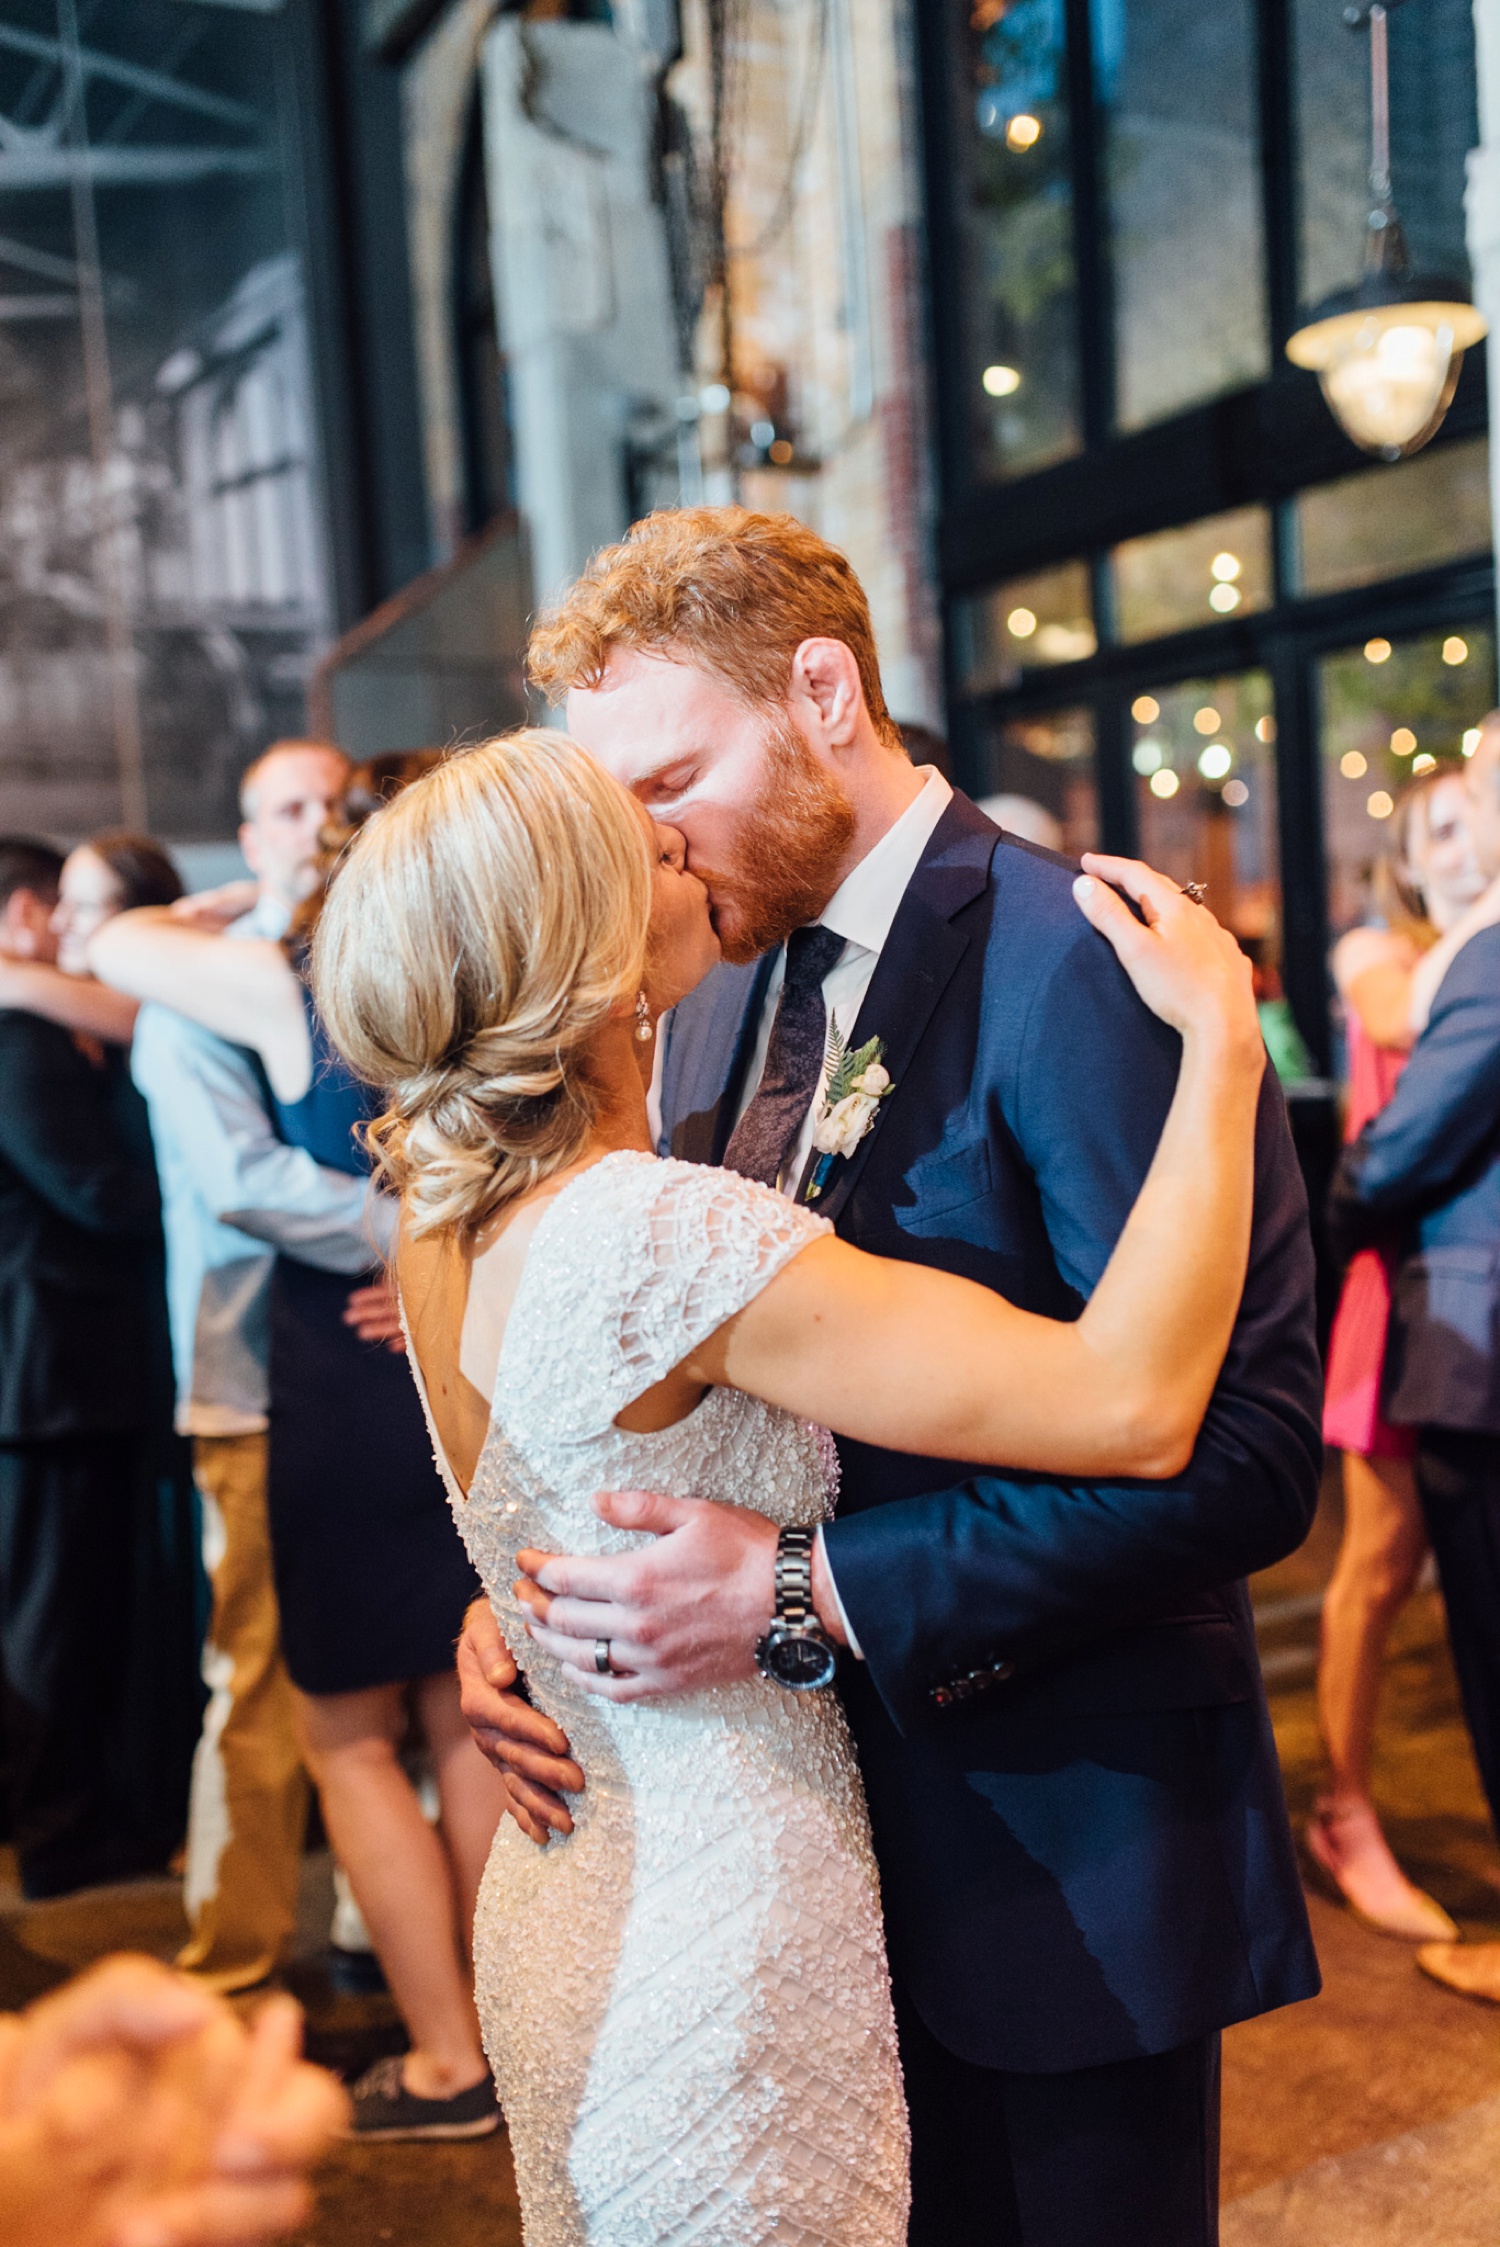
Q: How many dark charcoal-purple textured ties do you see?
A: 1